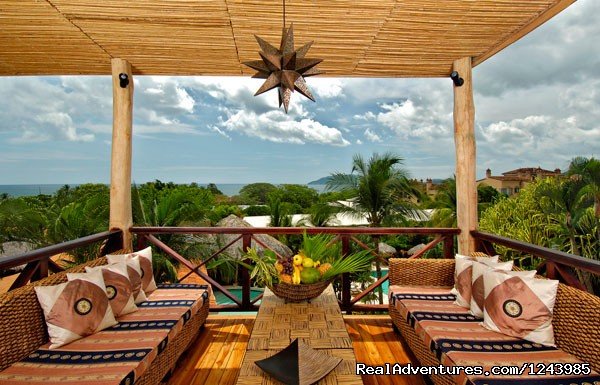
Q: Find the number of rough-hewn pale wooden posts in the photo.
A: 2